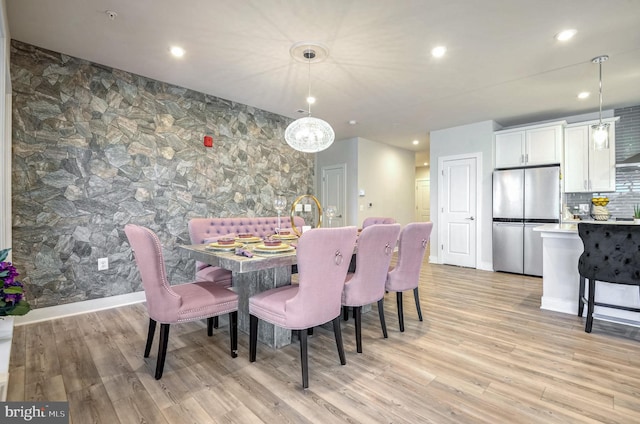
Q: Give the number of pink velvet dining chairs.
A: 5